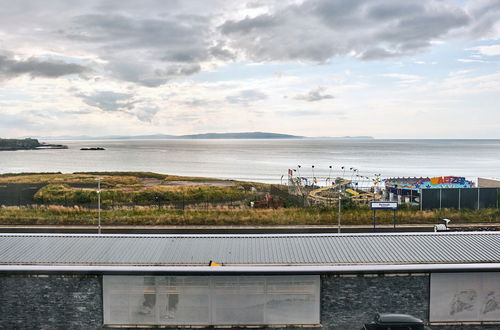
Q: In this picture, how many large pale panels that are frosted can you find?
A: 2